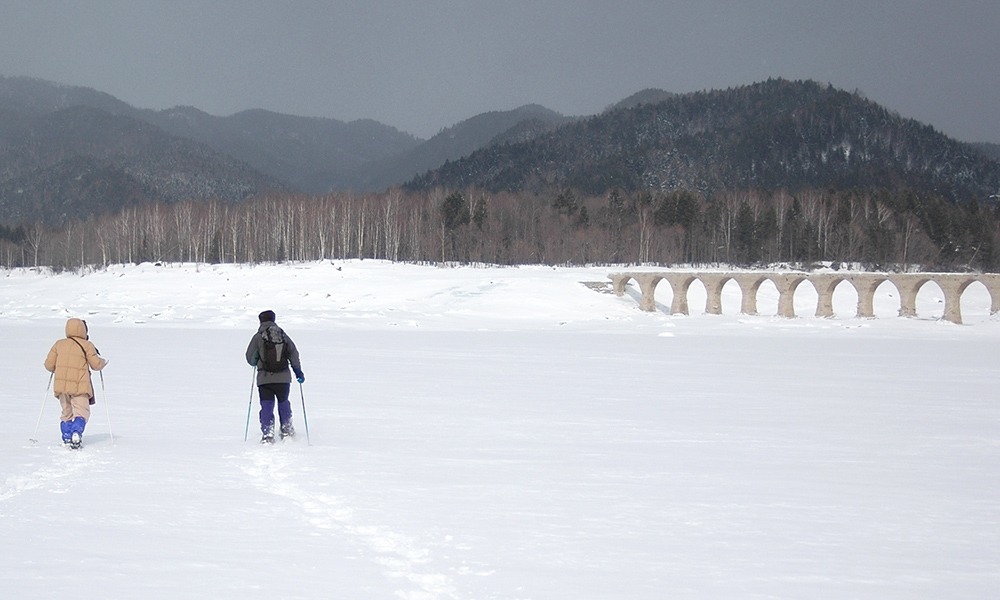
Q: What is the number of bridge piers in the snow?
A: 11